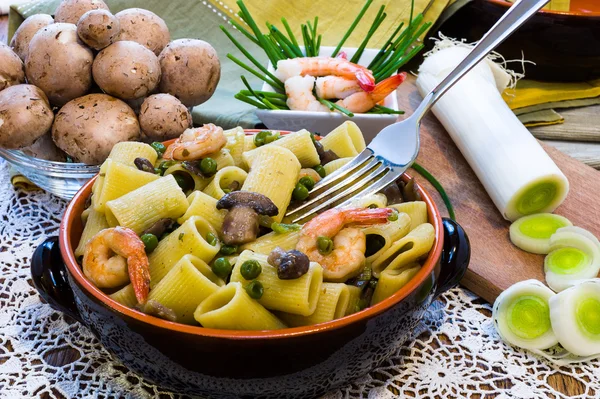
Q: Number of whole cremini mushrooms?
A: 11